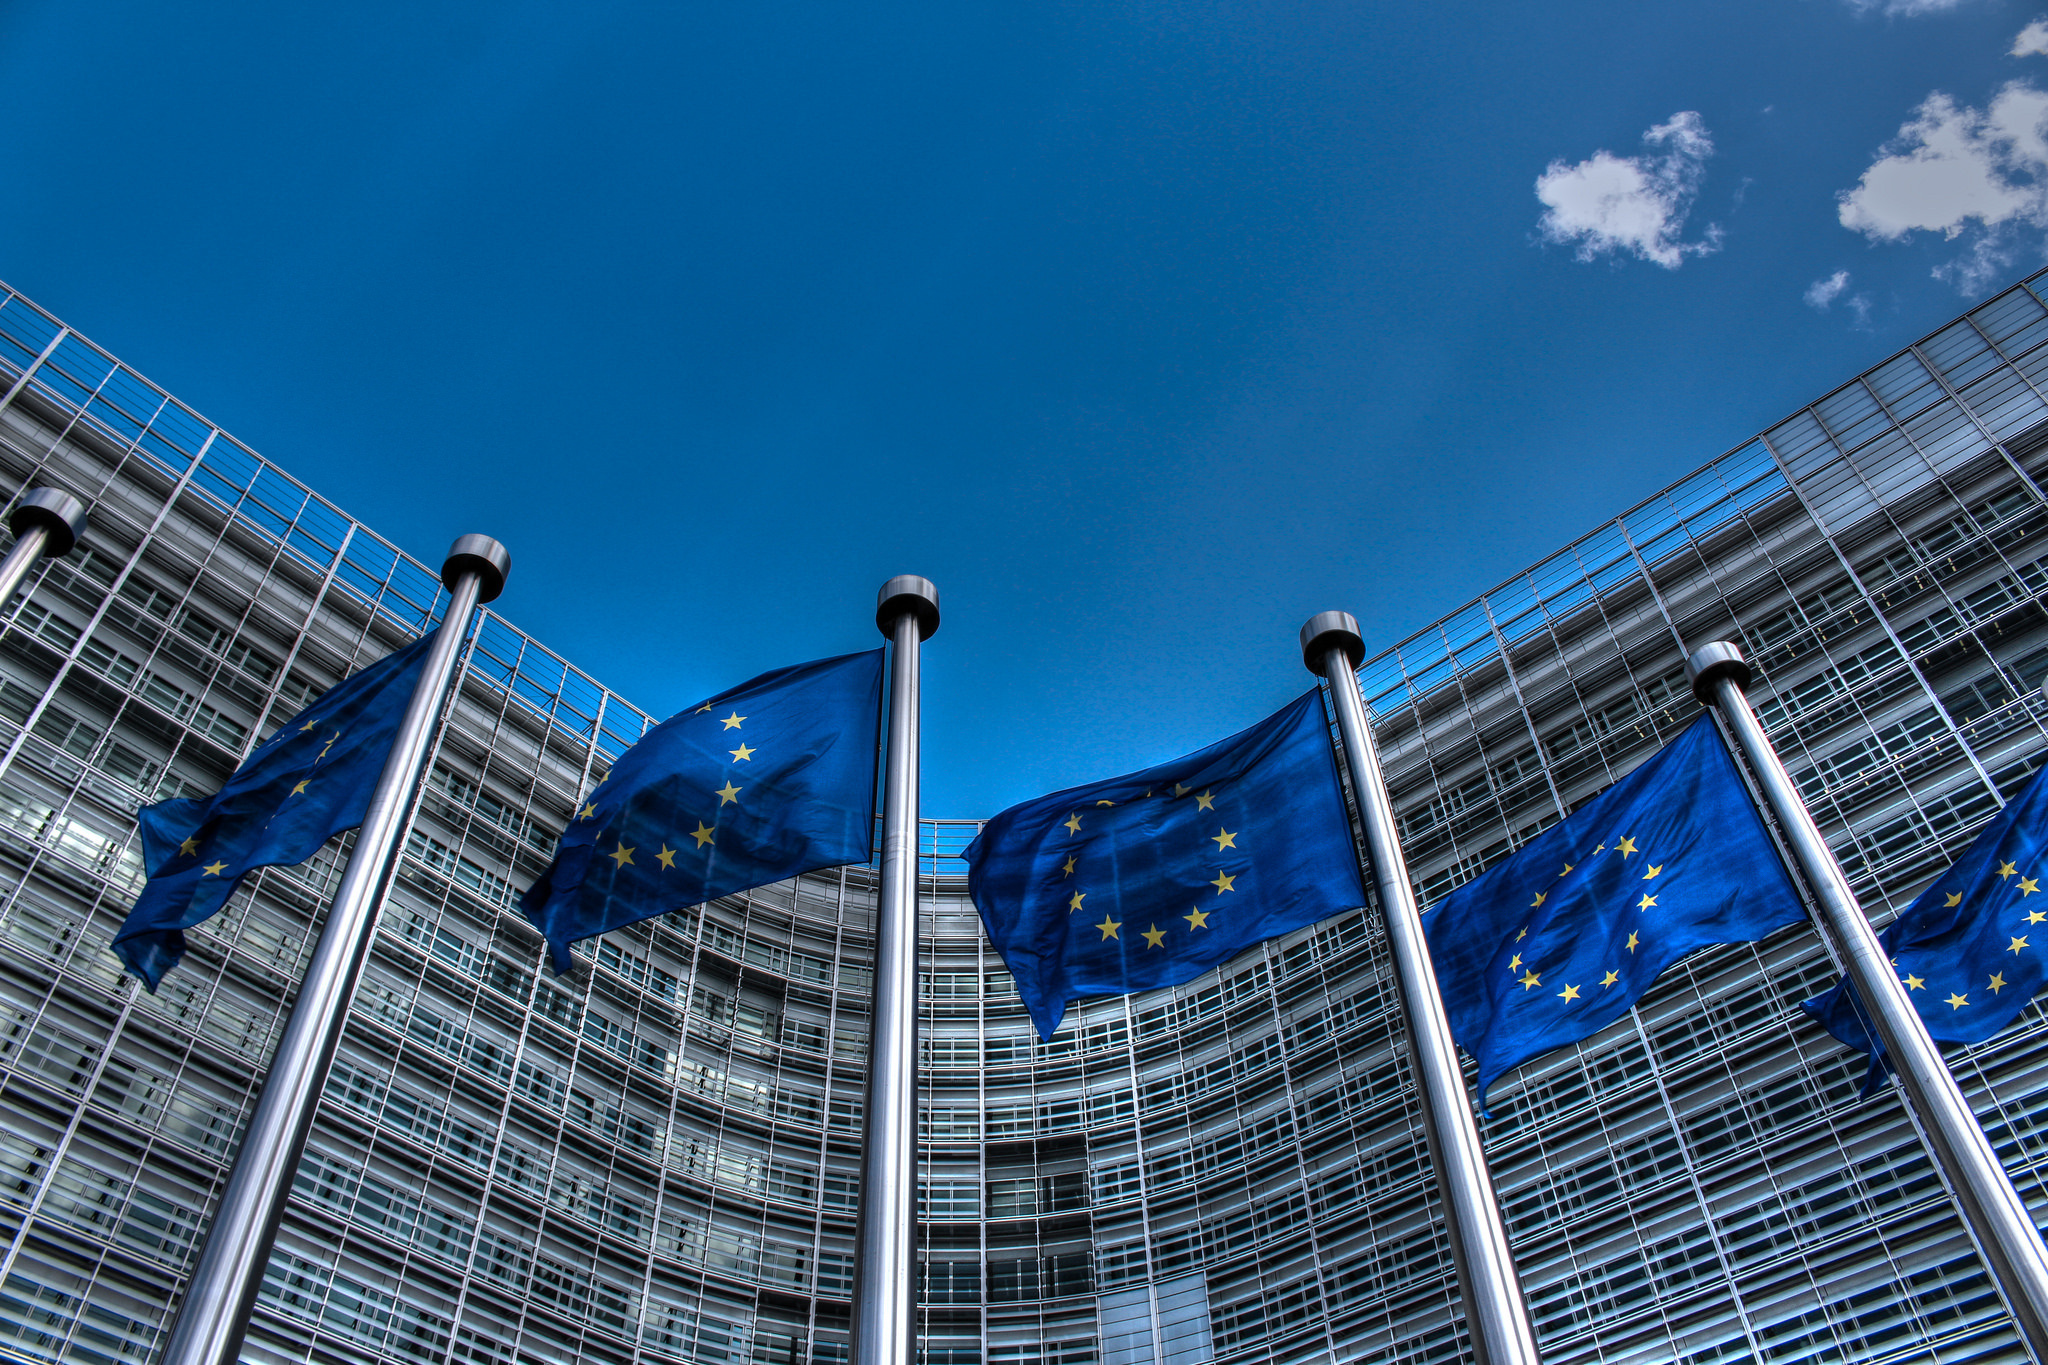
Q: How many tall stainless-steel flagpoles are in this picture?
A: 5